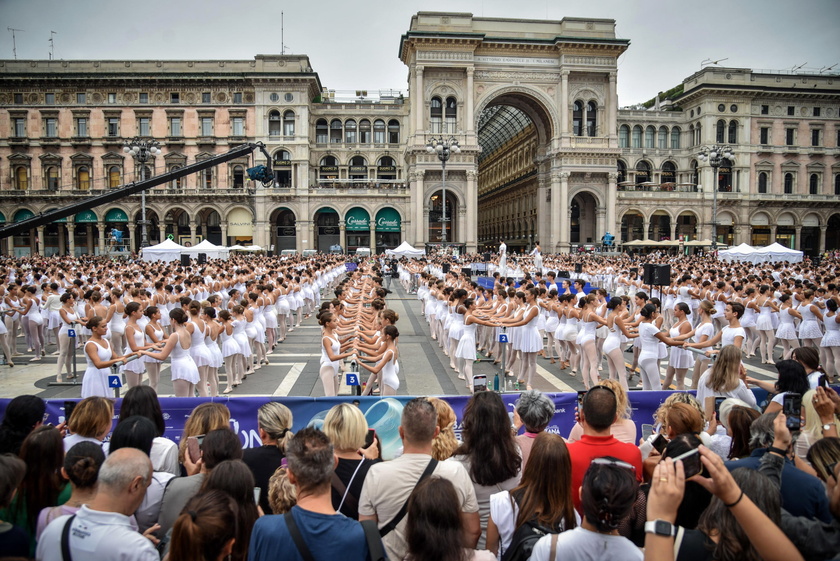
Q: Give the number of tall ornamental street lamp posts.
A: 3